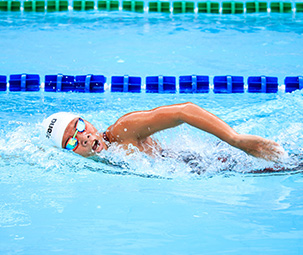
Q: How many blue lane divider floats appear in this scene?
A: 10